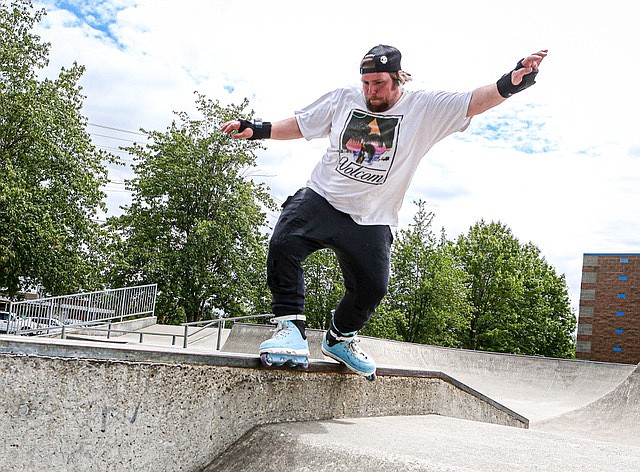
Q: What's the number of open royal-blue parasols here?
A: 0